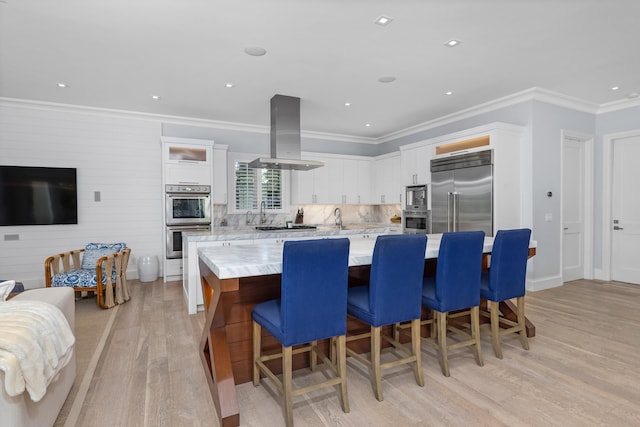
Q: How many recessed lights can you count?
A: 9